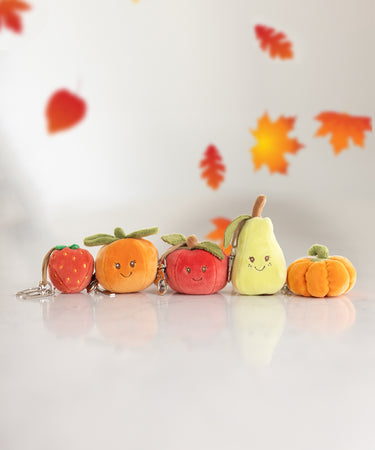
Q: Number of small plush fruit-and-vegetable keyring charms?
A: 5